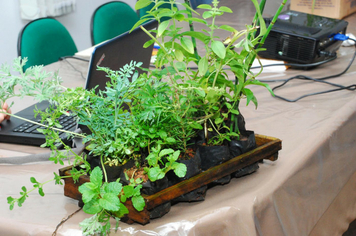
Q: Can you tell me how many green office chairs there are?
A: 3